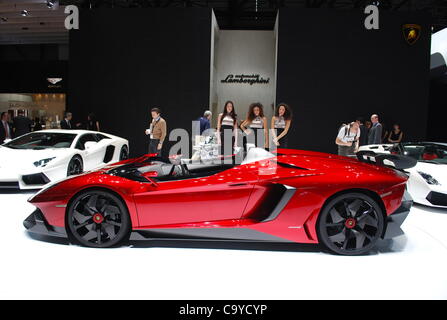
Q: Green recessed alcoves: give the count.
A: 0